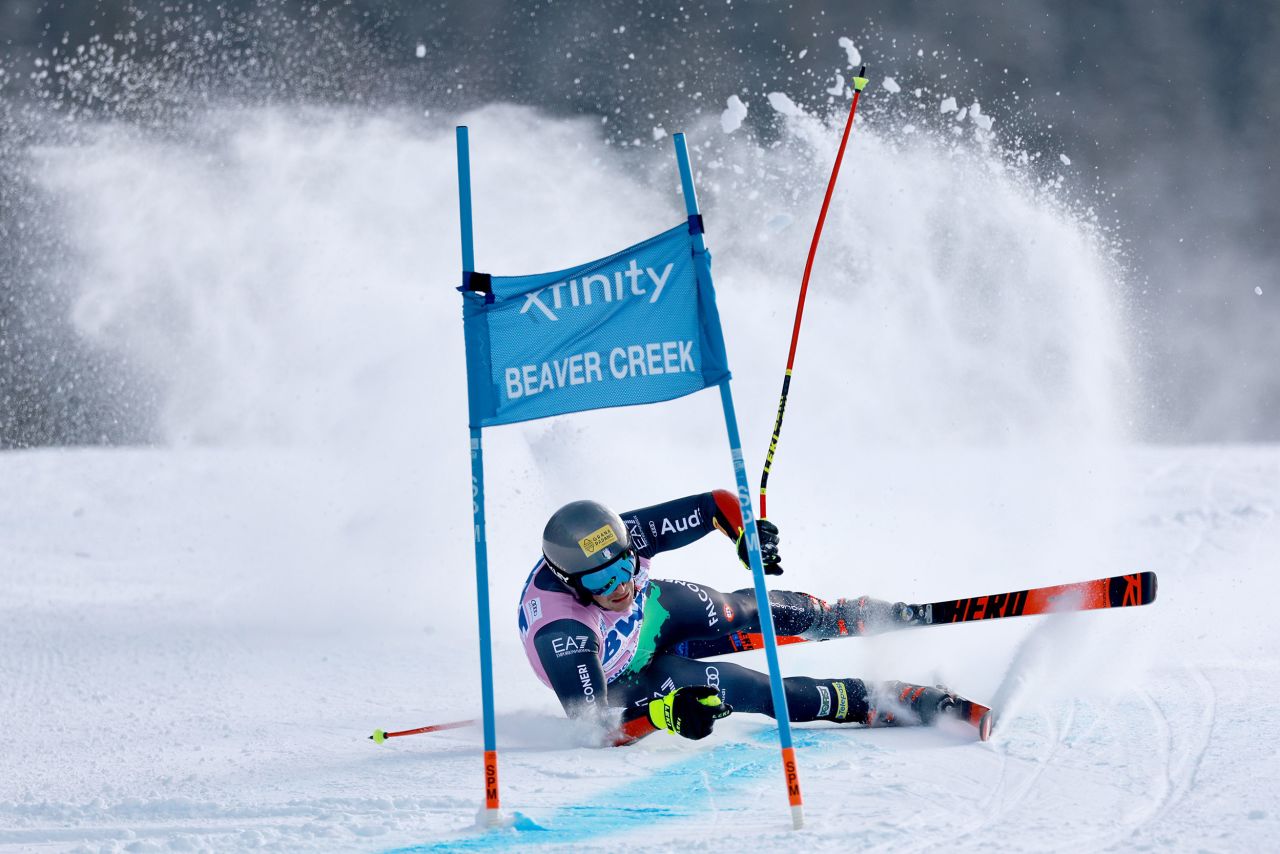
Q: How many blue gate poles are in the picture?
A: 2